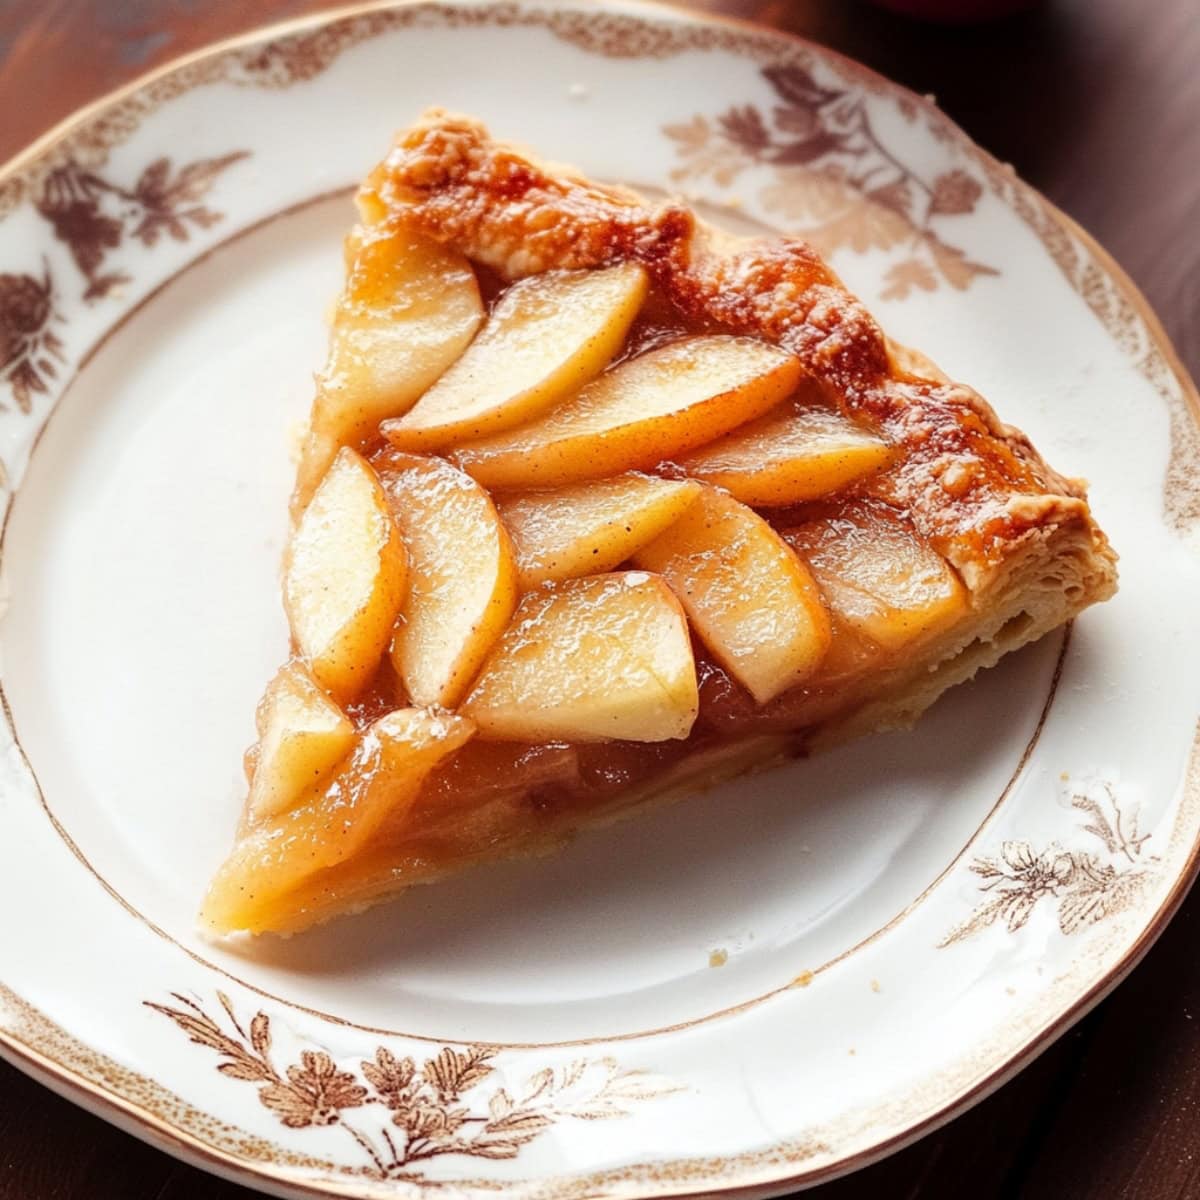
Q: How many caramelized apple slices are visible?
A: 12